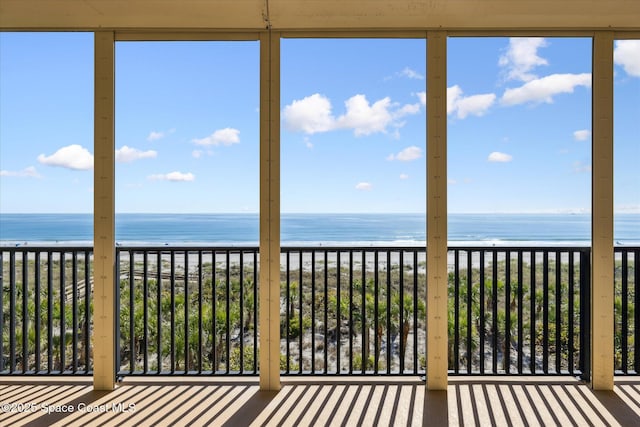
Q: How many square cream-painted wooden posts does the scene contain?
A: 4